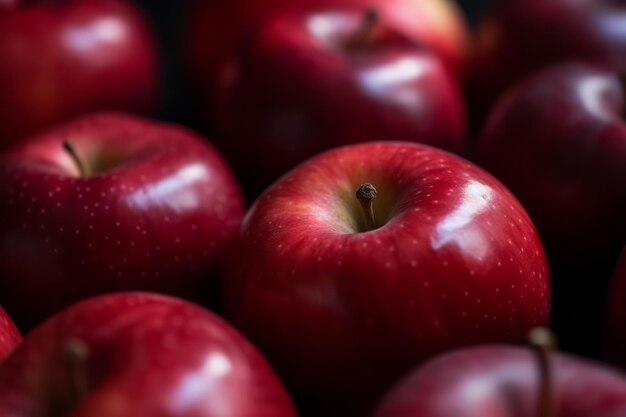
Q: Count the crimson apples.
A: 11